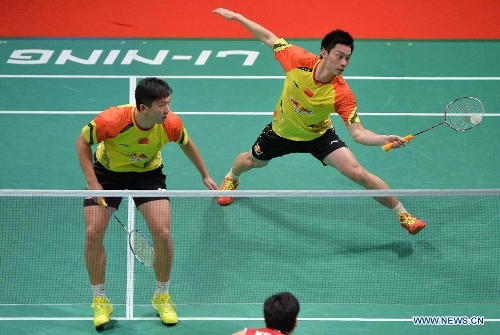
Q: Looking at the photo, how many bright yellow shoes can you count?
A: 2